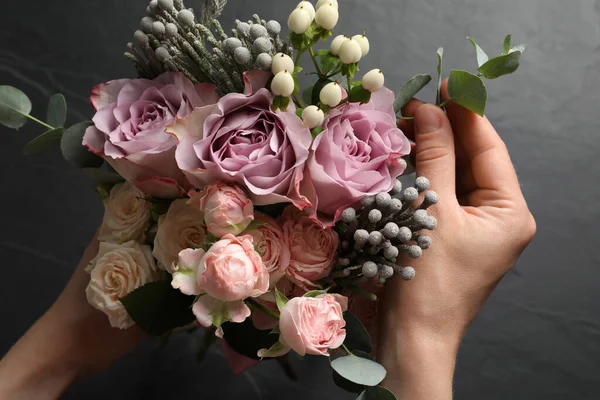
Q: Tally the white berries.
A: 12